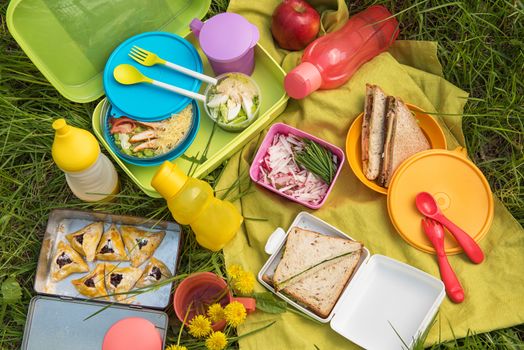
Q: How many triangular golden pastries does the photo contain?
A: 7